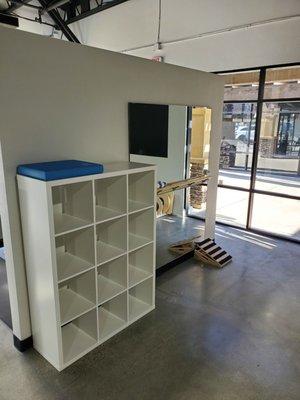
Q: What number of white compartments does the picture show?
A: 12